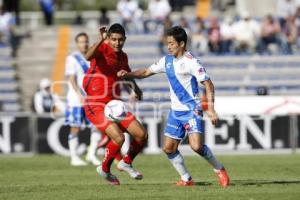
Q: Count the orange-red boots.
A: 2